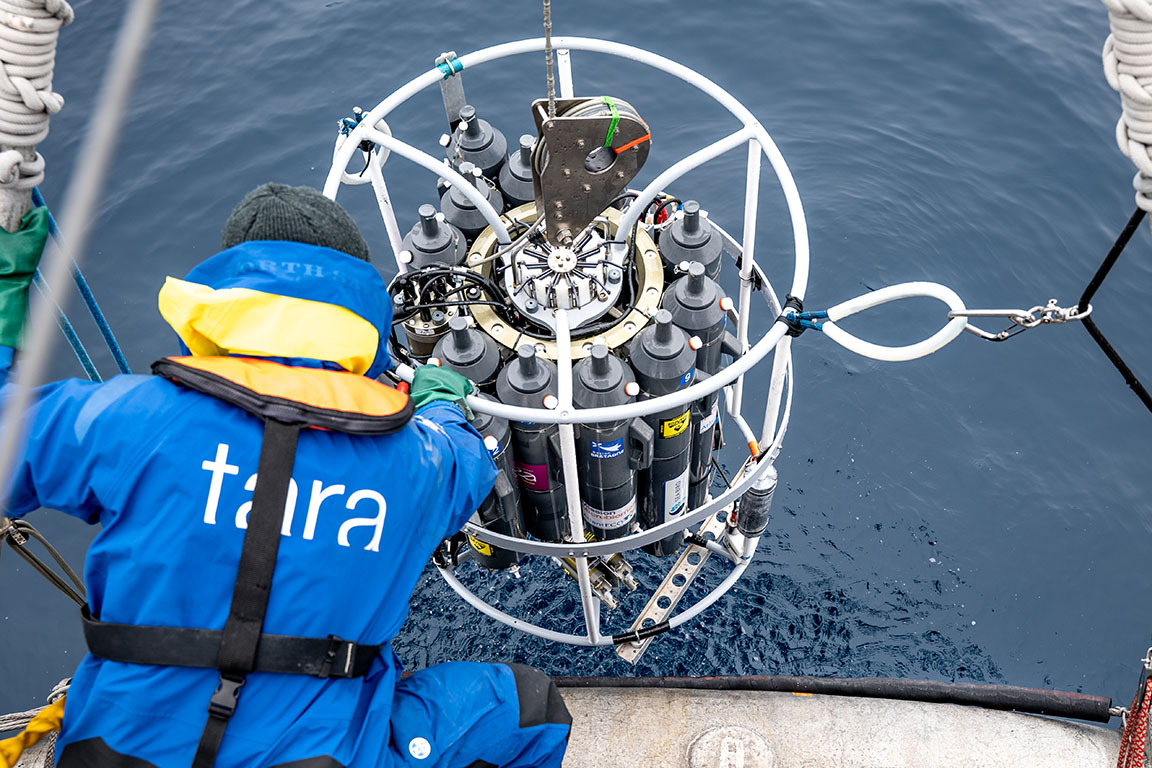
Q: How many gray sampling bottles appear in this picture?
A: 11